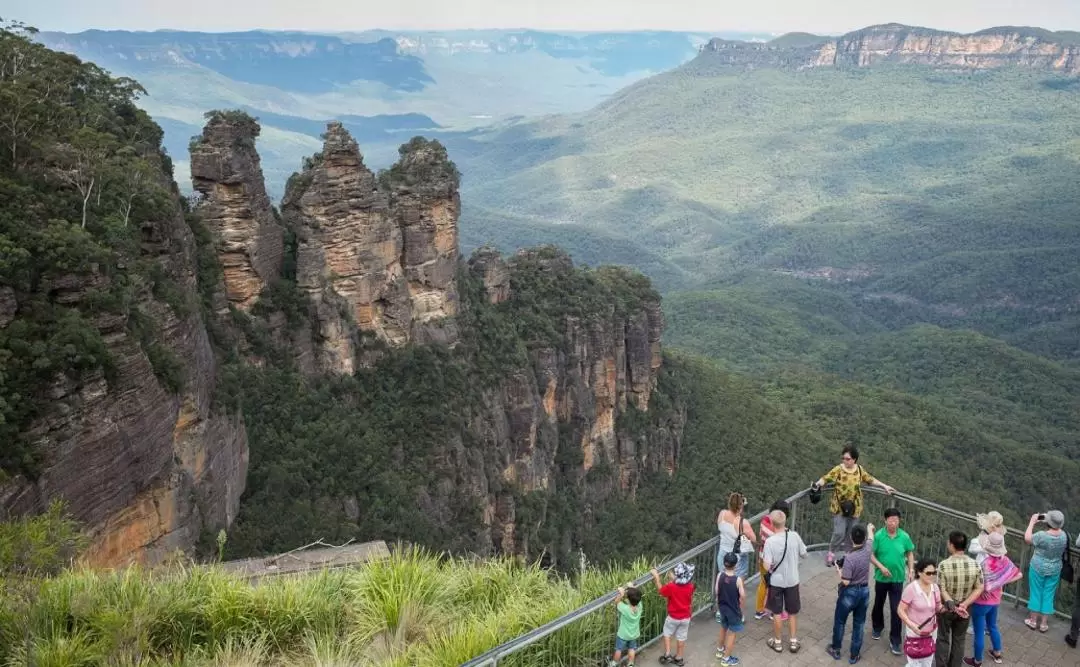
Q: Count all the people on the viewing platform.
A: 15